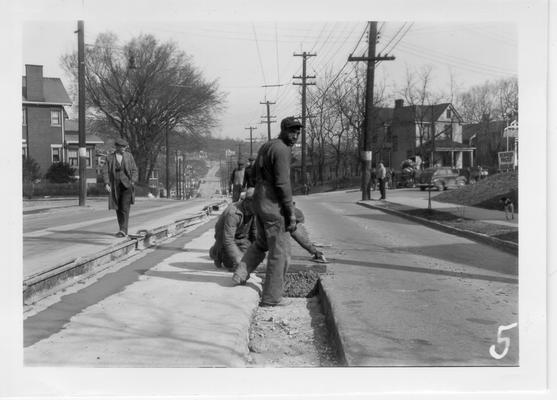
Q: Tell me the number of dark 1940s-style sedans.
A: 1